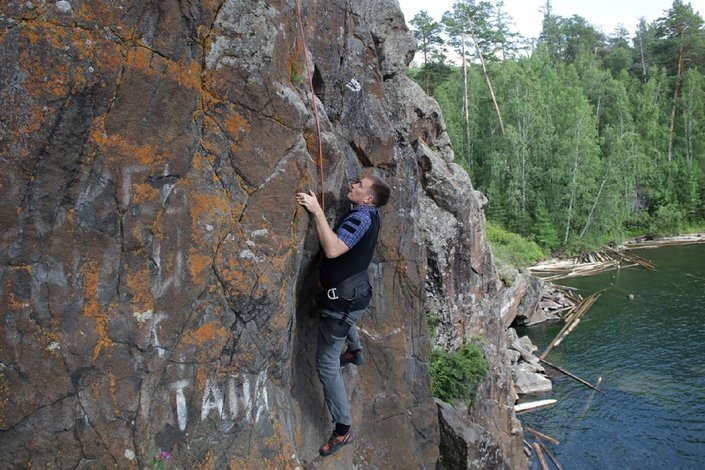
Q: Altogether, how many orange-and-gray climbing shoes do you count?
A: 2